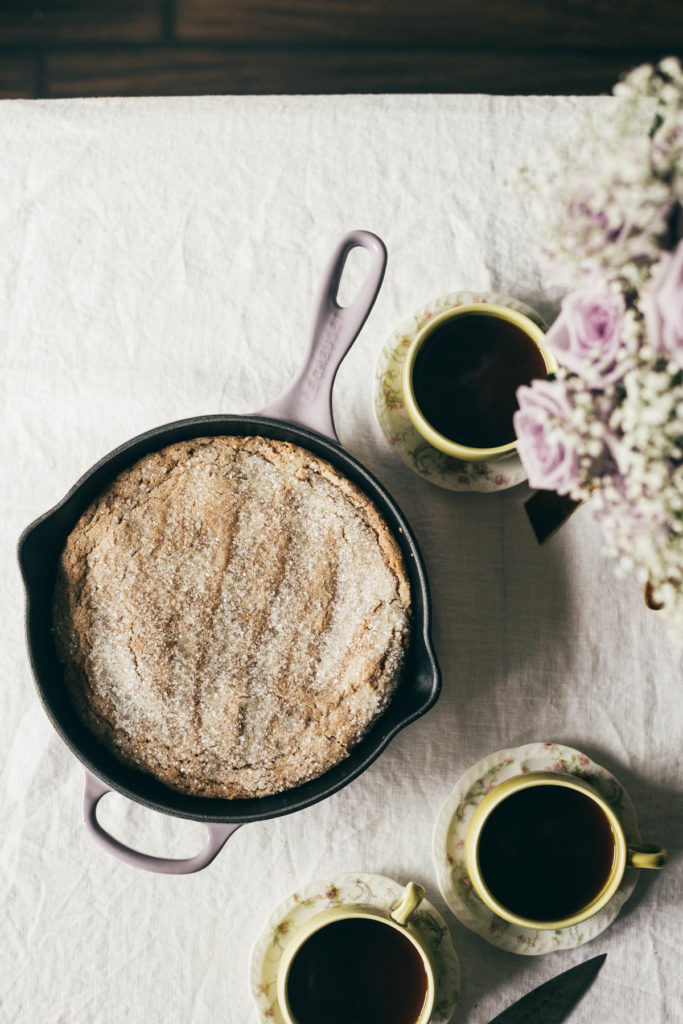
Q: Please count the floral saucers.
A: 3